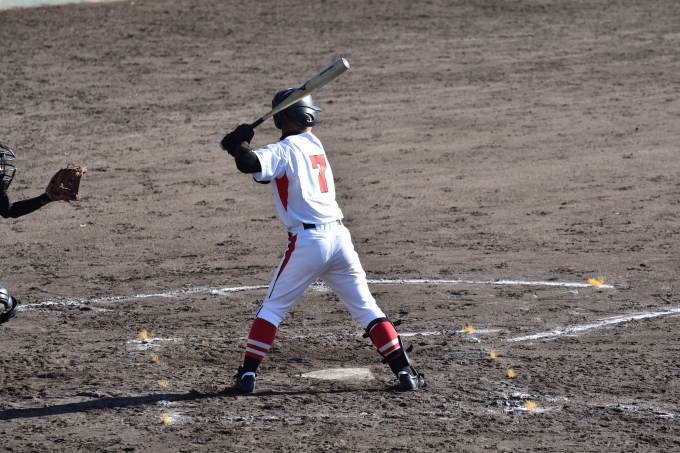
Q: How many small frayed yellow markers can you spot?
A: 9